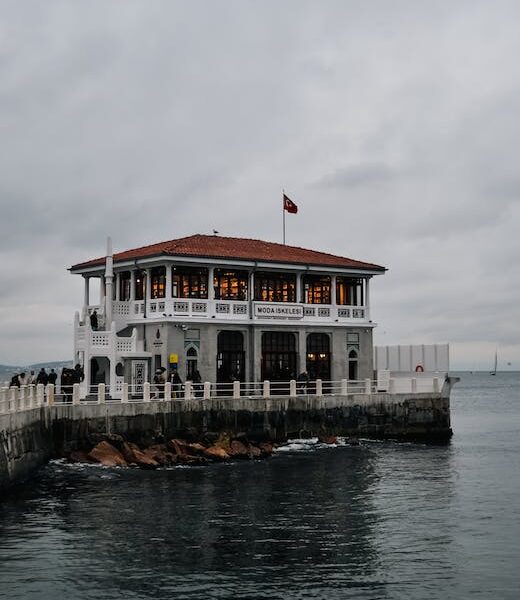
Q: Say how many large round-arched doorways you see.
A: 3